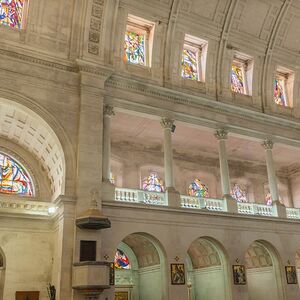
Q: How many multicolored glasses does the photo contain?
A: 11